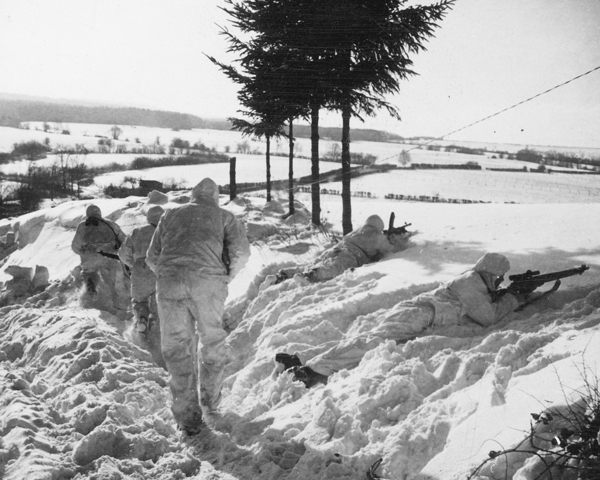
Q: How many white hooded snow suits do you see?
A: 5